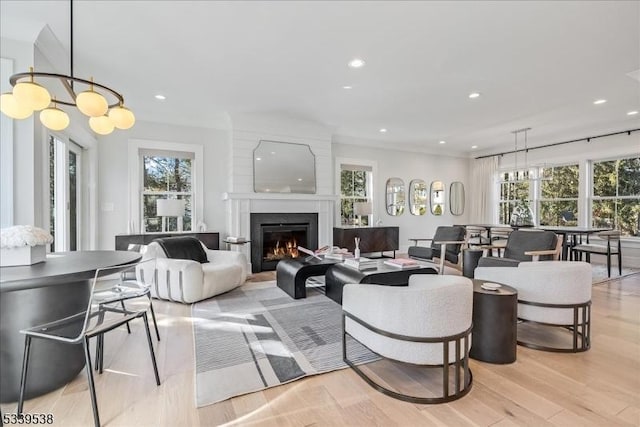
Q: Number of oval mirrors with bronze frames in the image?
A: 4